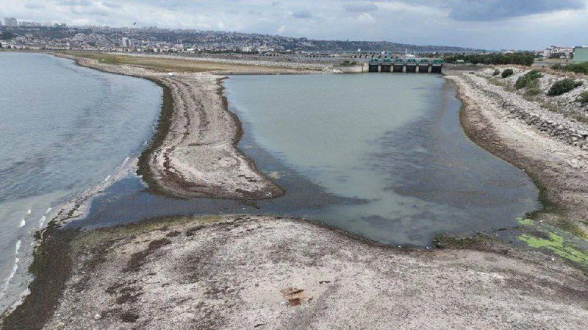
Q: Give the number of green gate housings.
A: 6